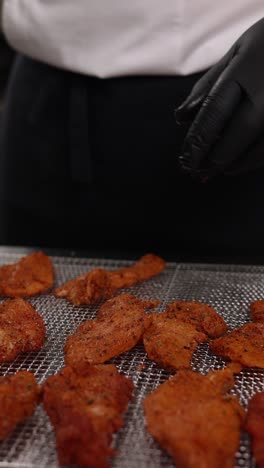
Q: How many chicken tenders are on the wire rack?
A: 11